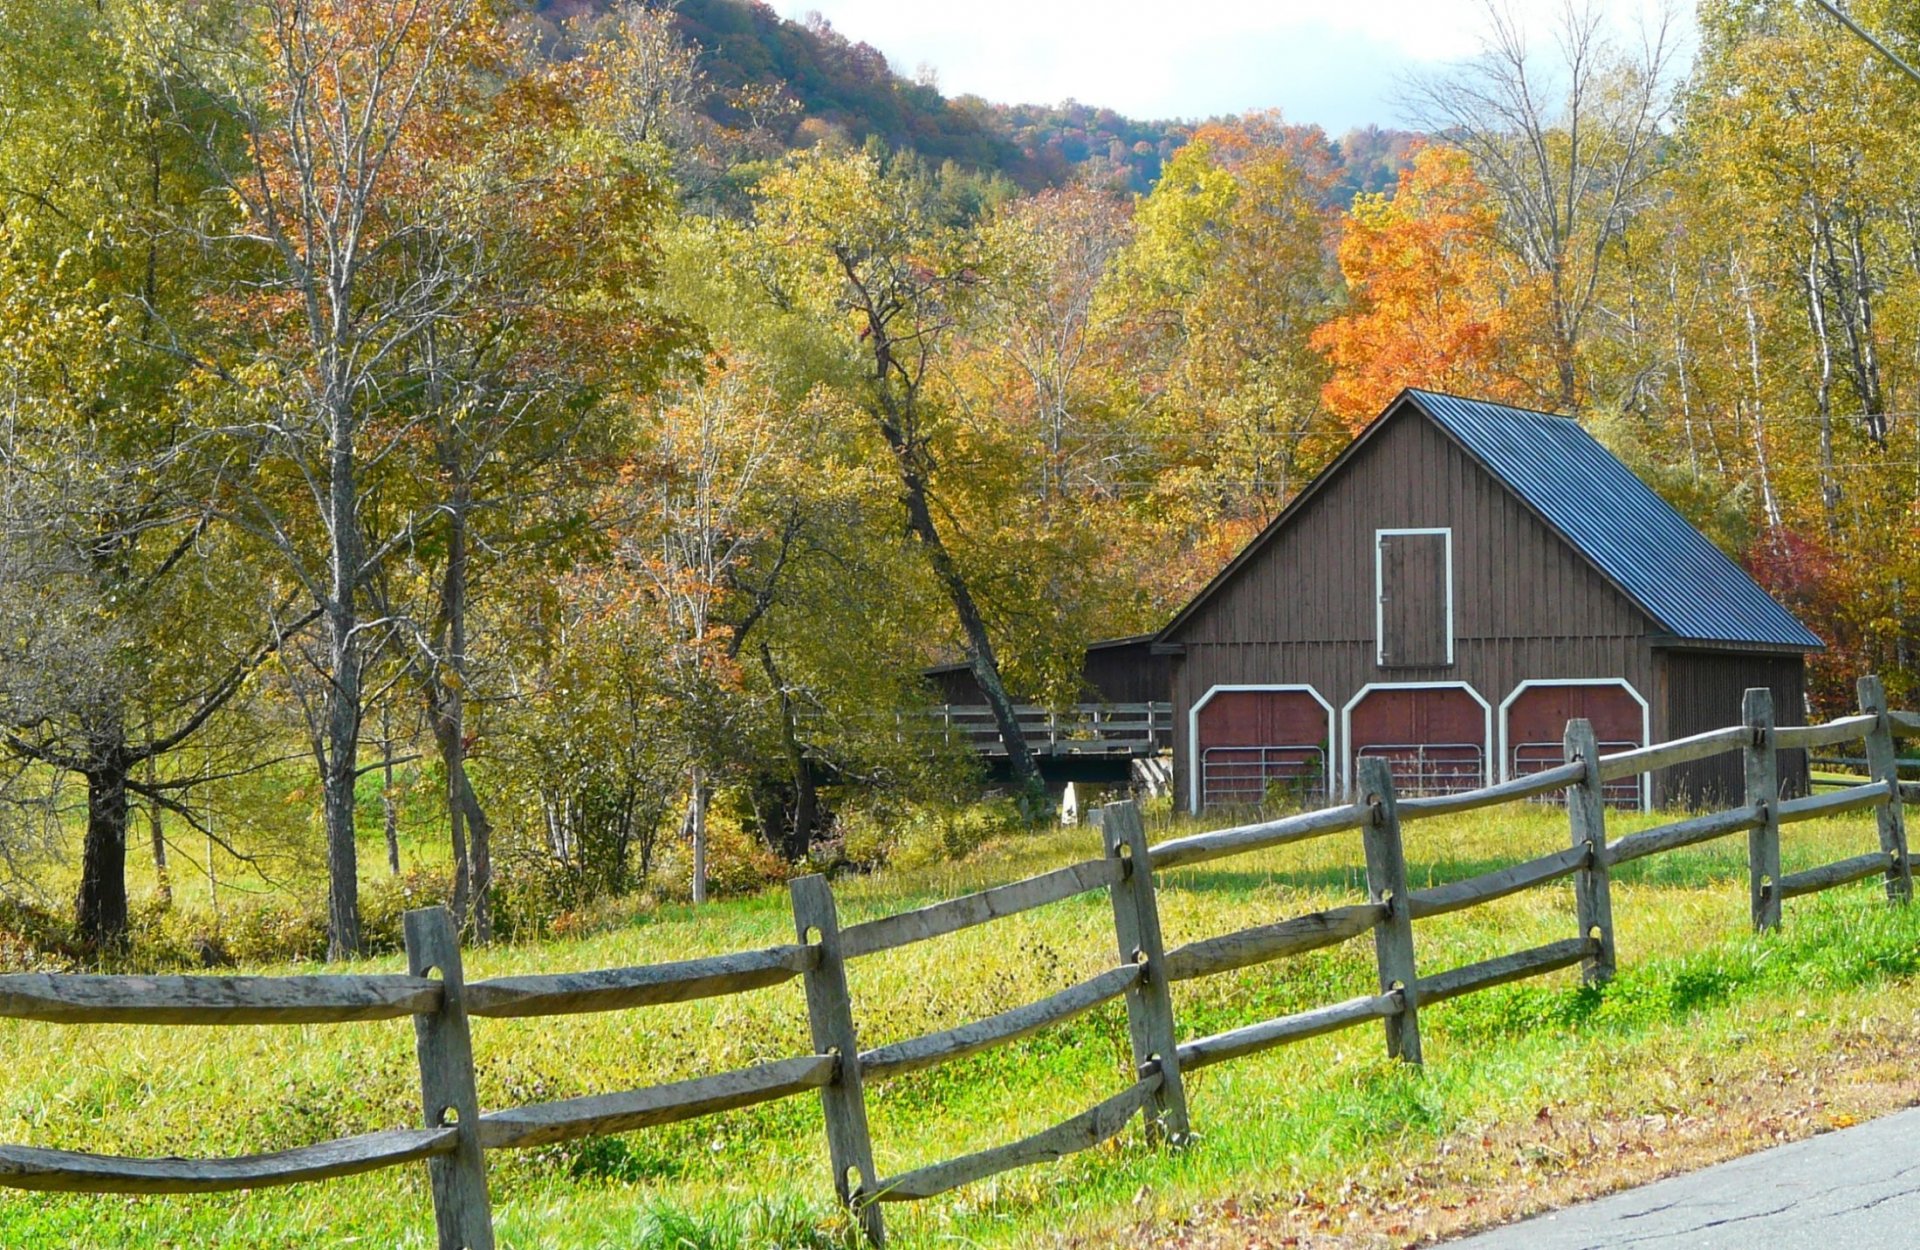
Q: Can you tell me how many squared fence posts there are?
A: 7